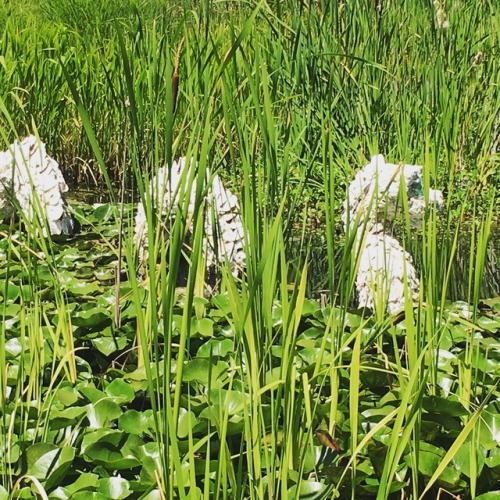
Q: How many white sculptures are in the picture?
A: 3